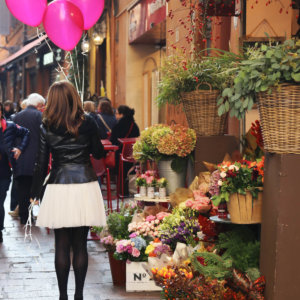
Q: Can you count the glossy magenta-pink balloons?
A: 3